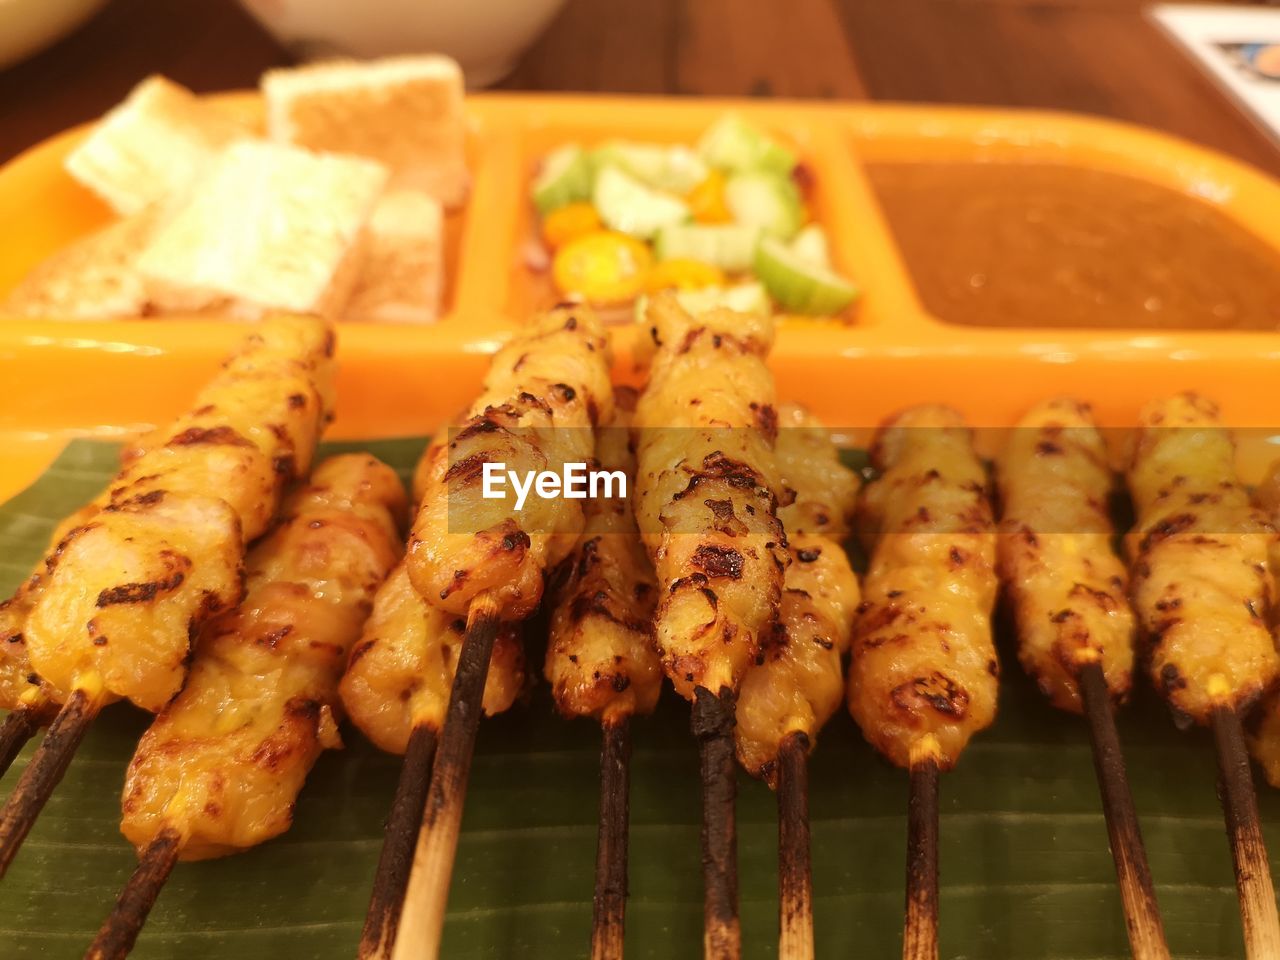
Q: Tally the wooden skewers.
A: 11